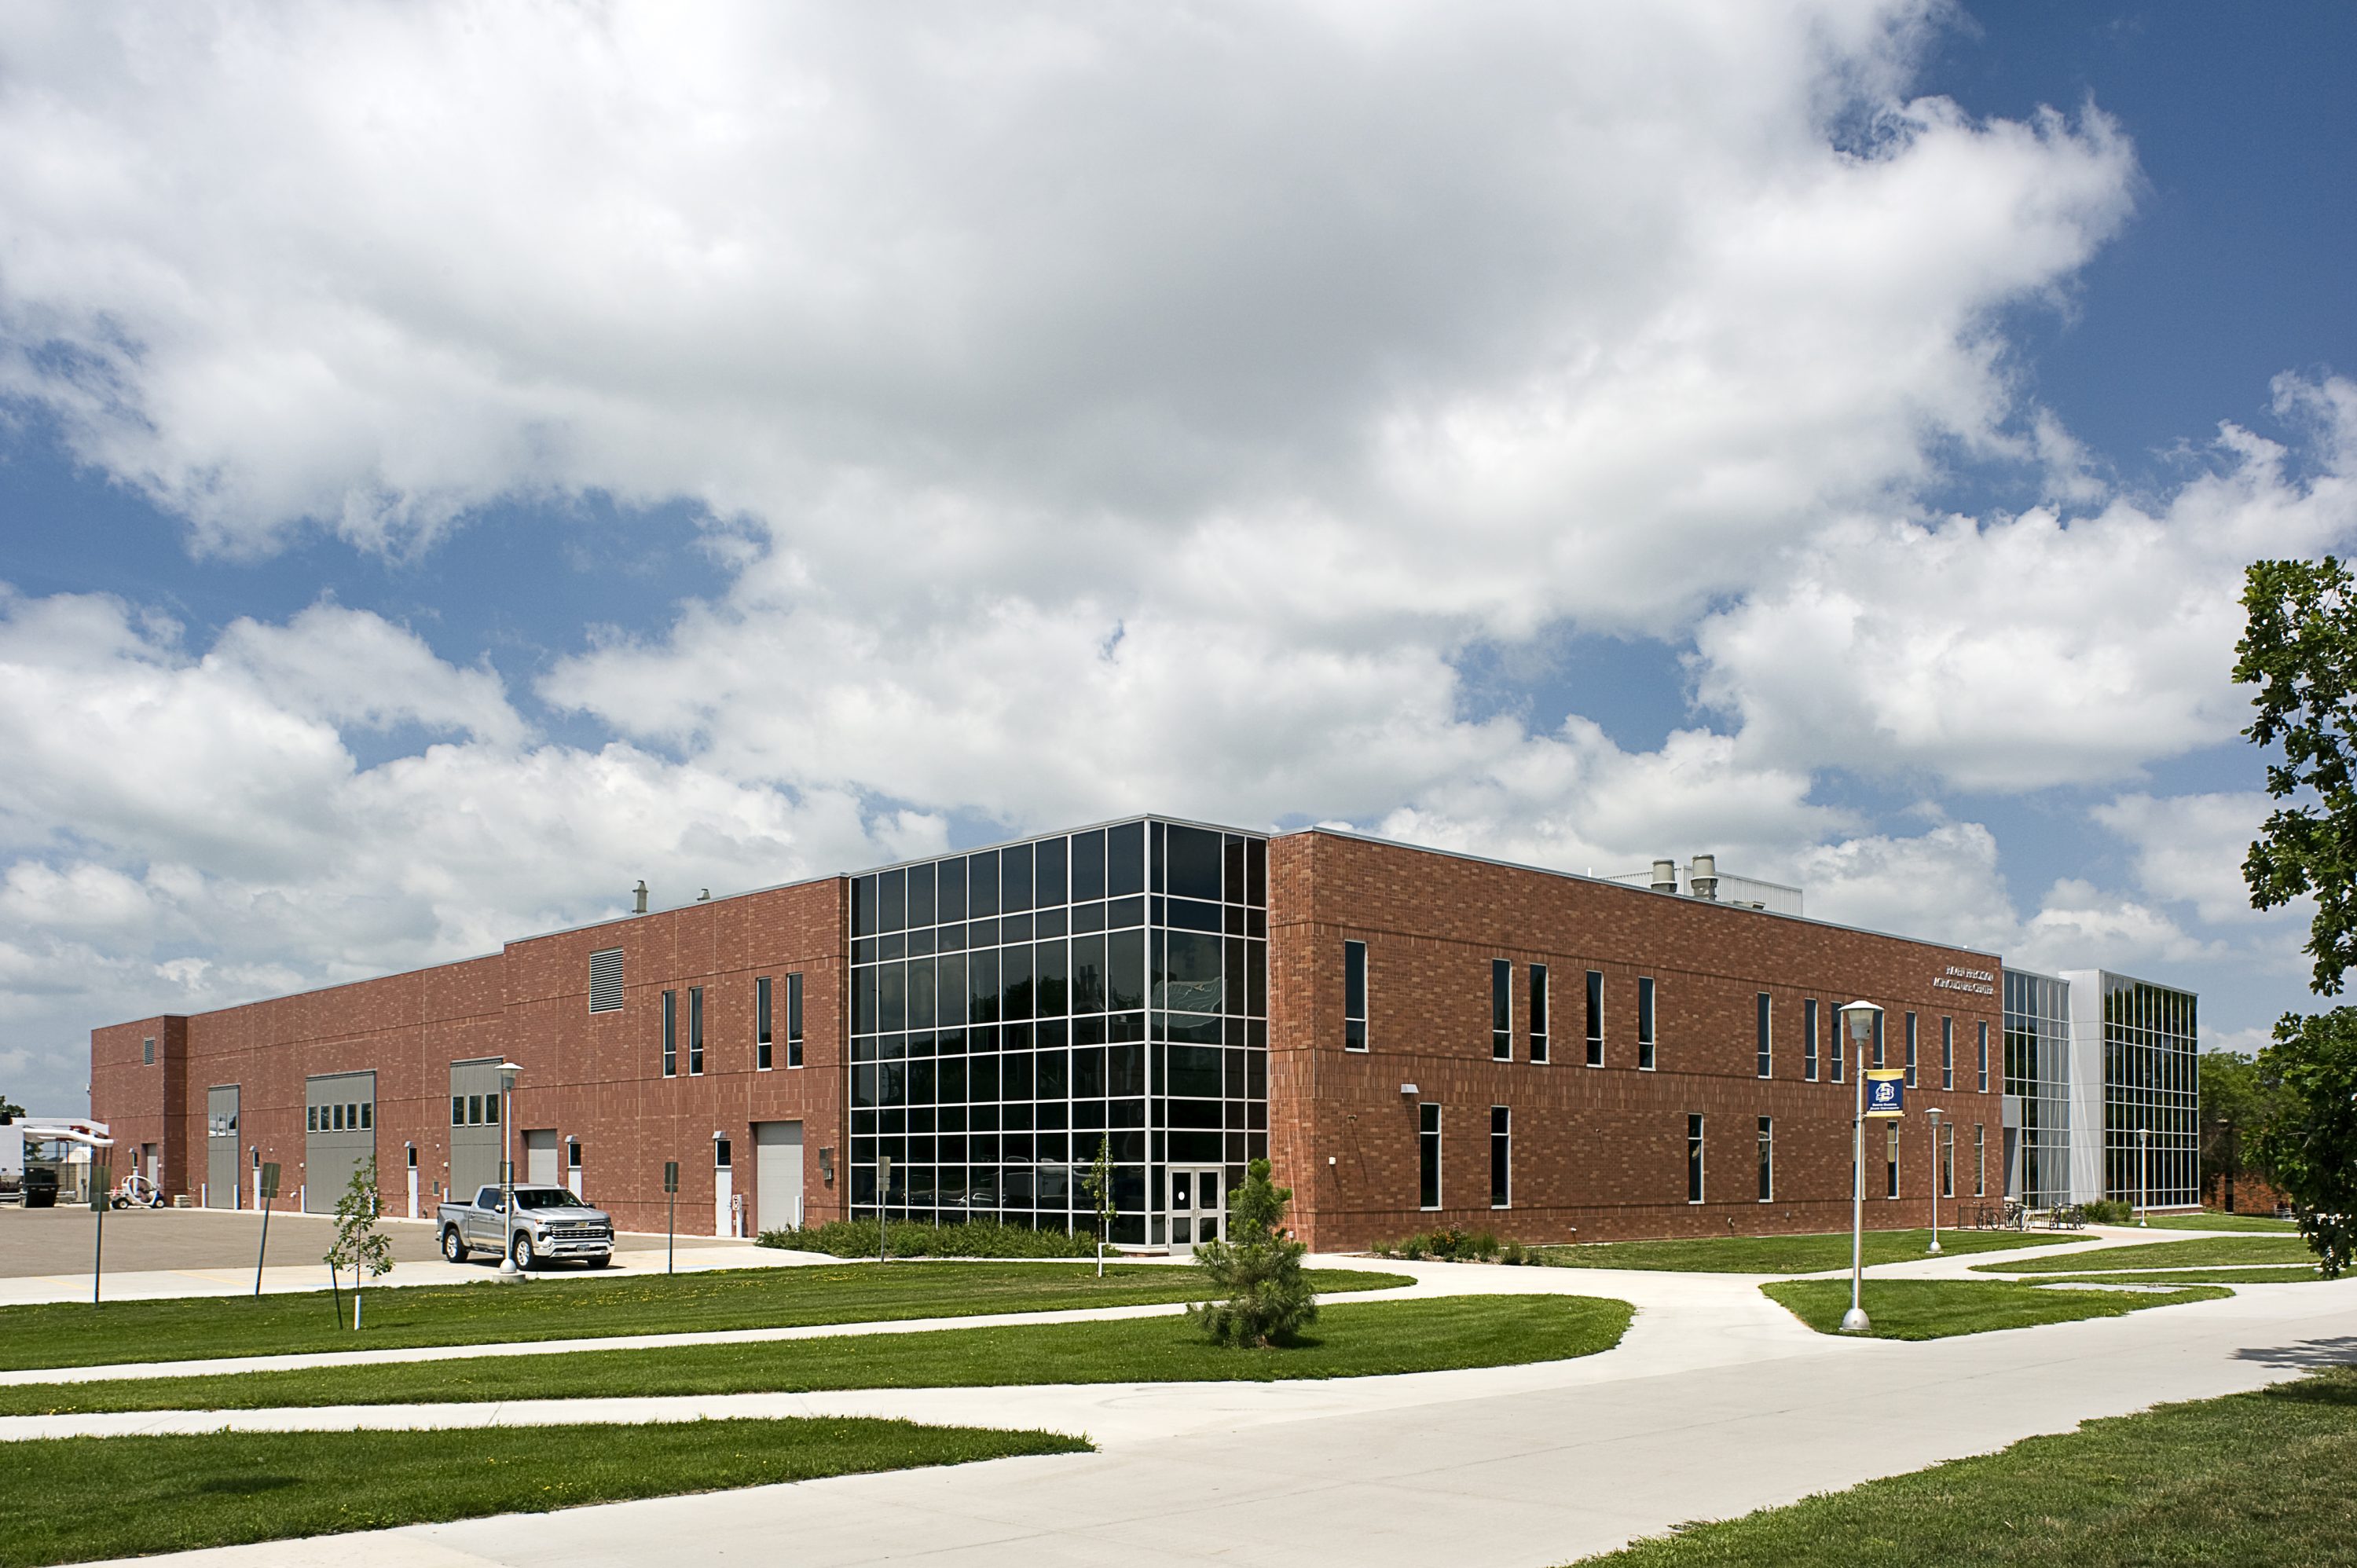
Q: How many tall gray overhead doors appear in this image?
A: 3